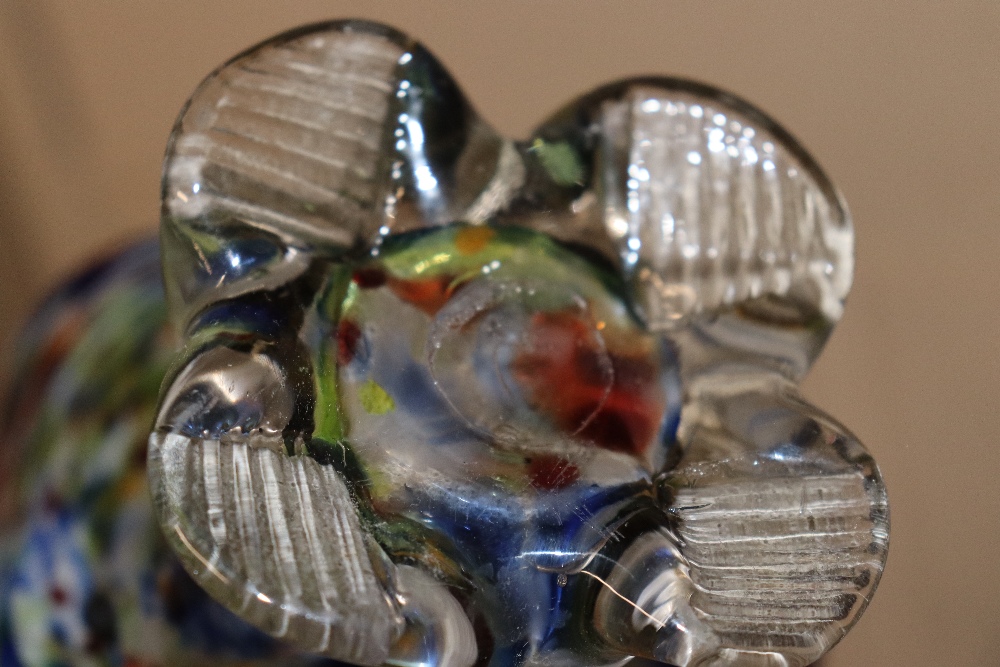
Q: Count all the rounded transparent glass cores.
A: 4